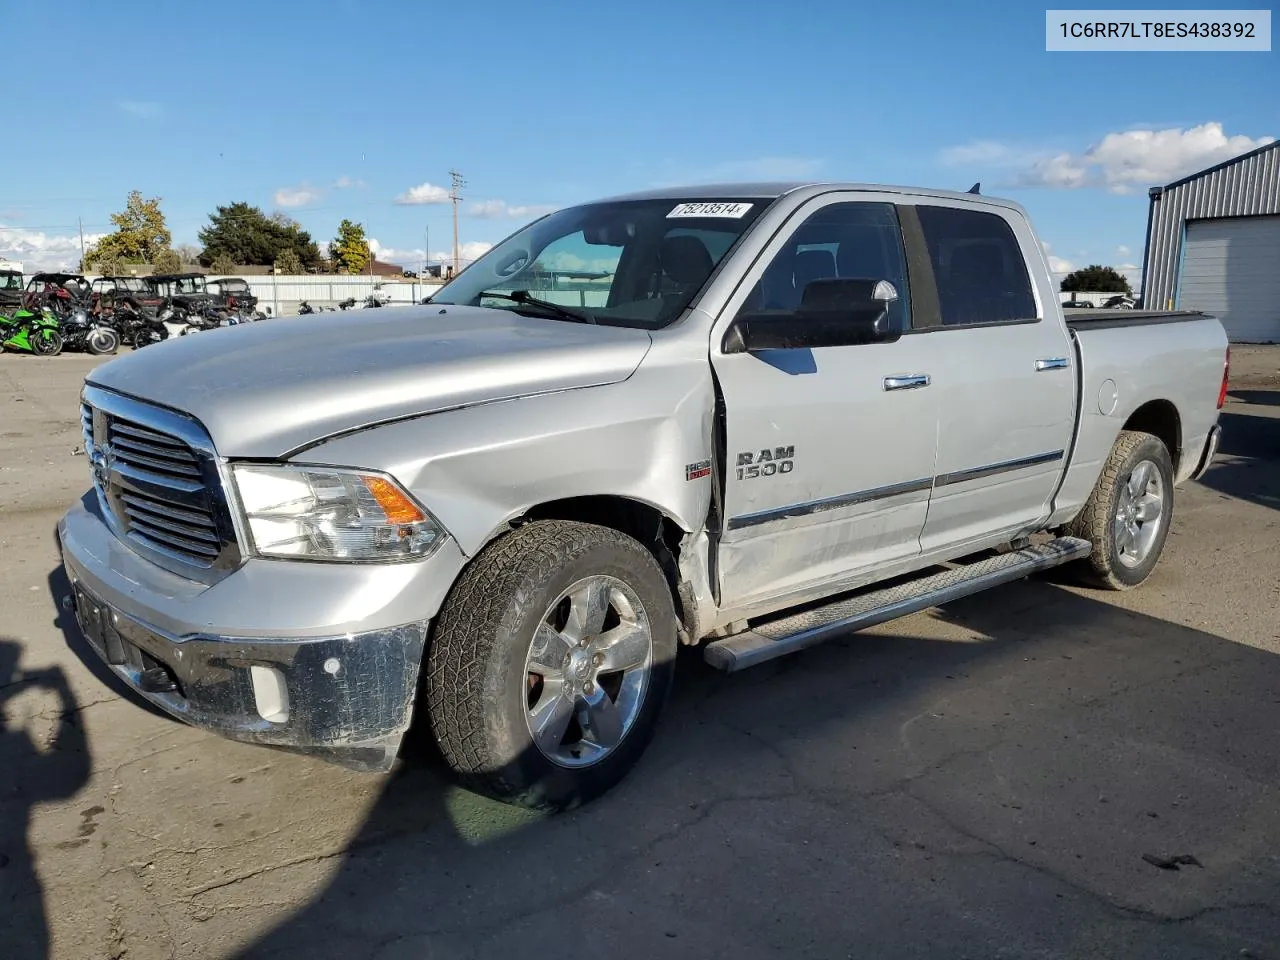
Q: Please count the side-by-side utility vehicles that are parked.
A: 5